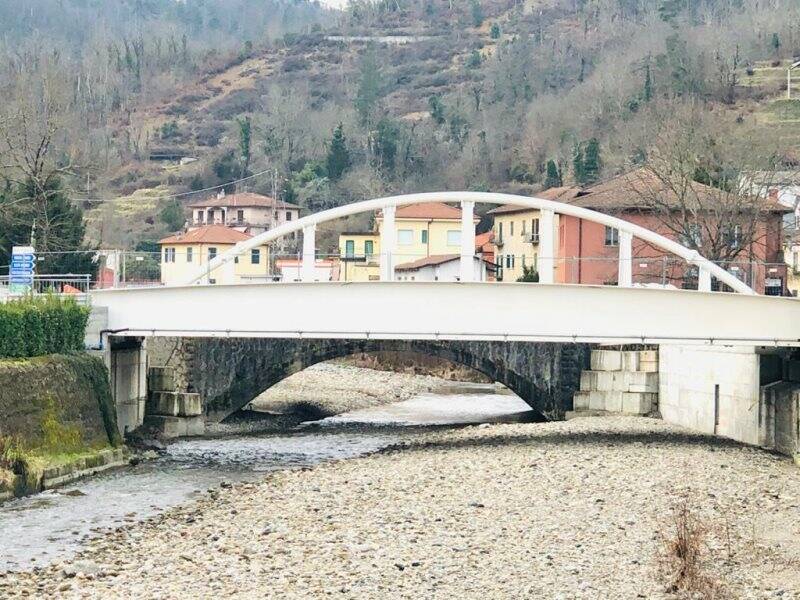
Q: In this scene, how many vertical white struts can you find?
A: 7